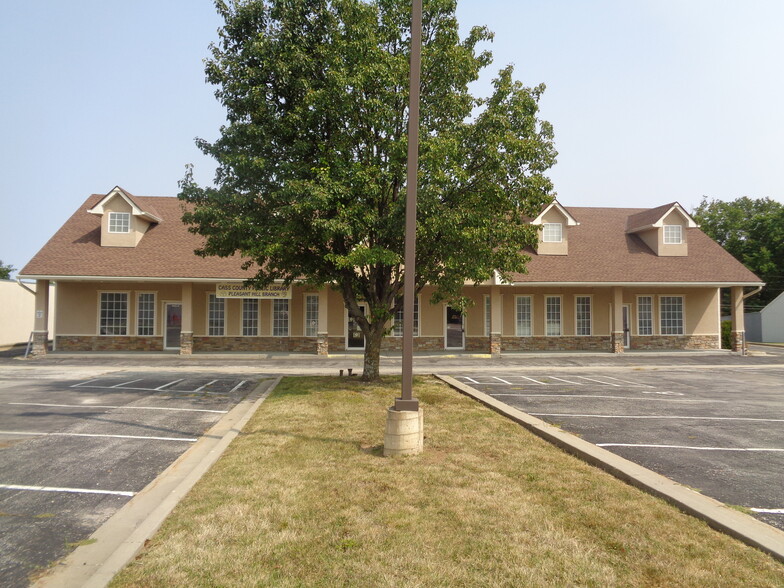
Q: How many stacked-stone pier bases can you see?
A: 6